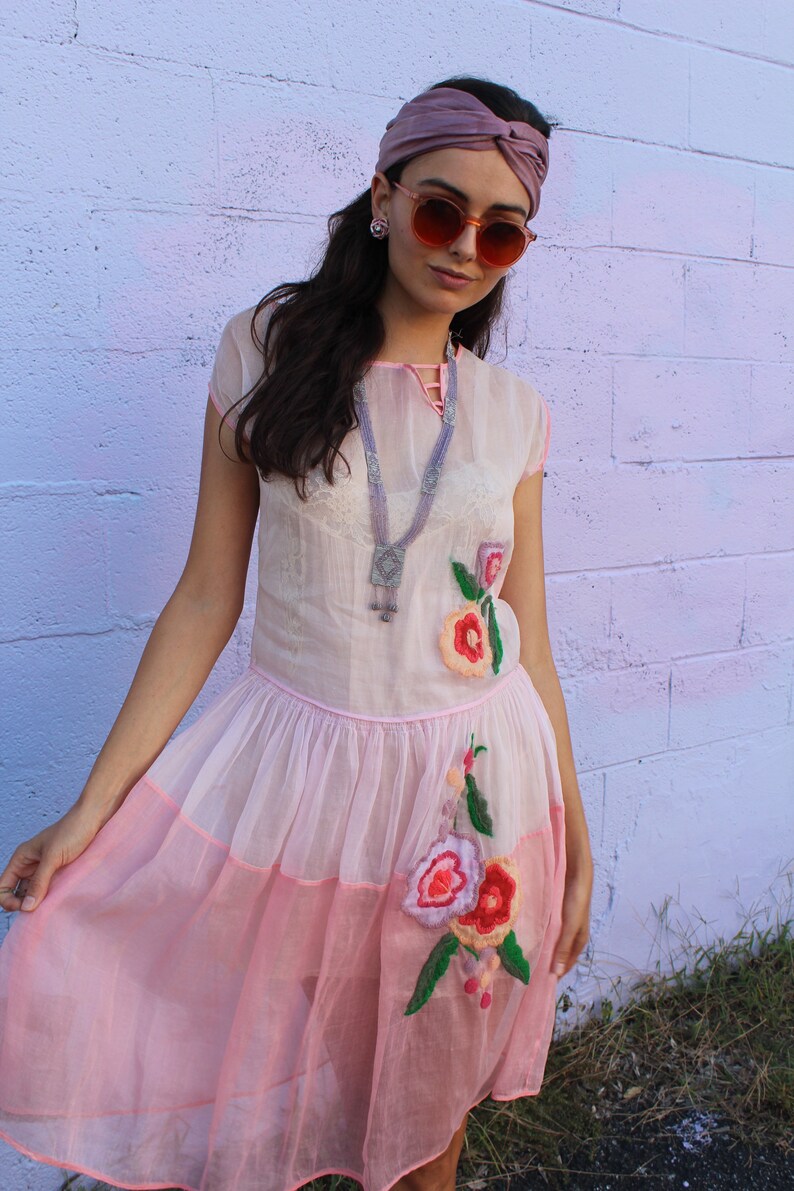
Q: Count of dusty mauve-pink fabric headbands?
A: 1